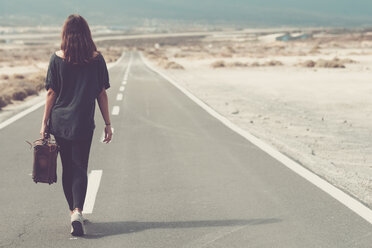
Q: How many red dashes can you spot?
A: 0